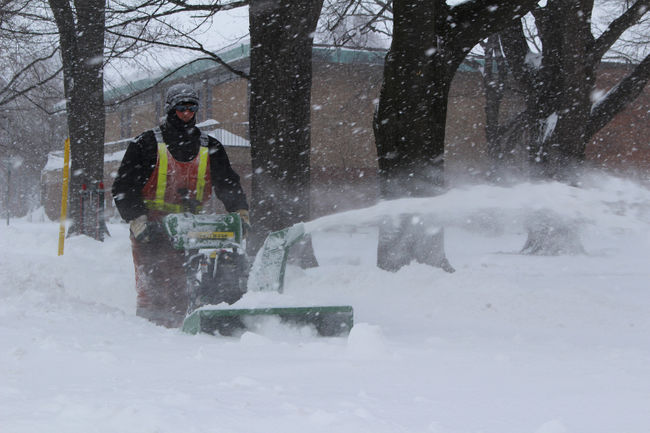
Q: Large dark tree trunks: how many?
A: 4